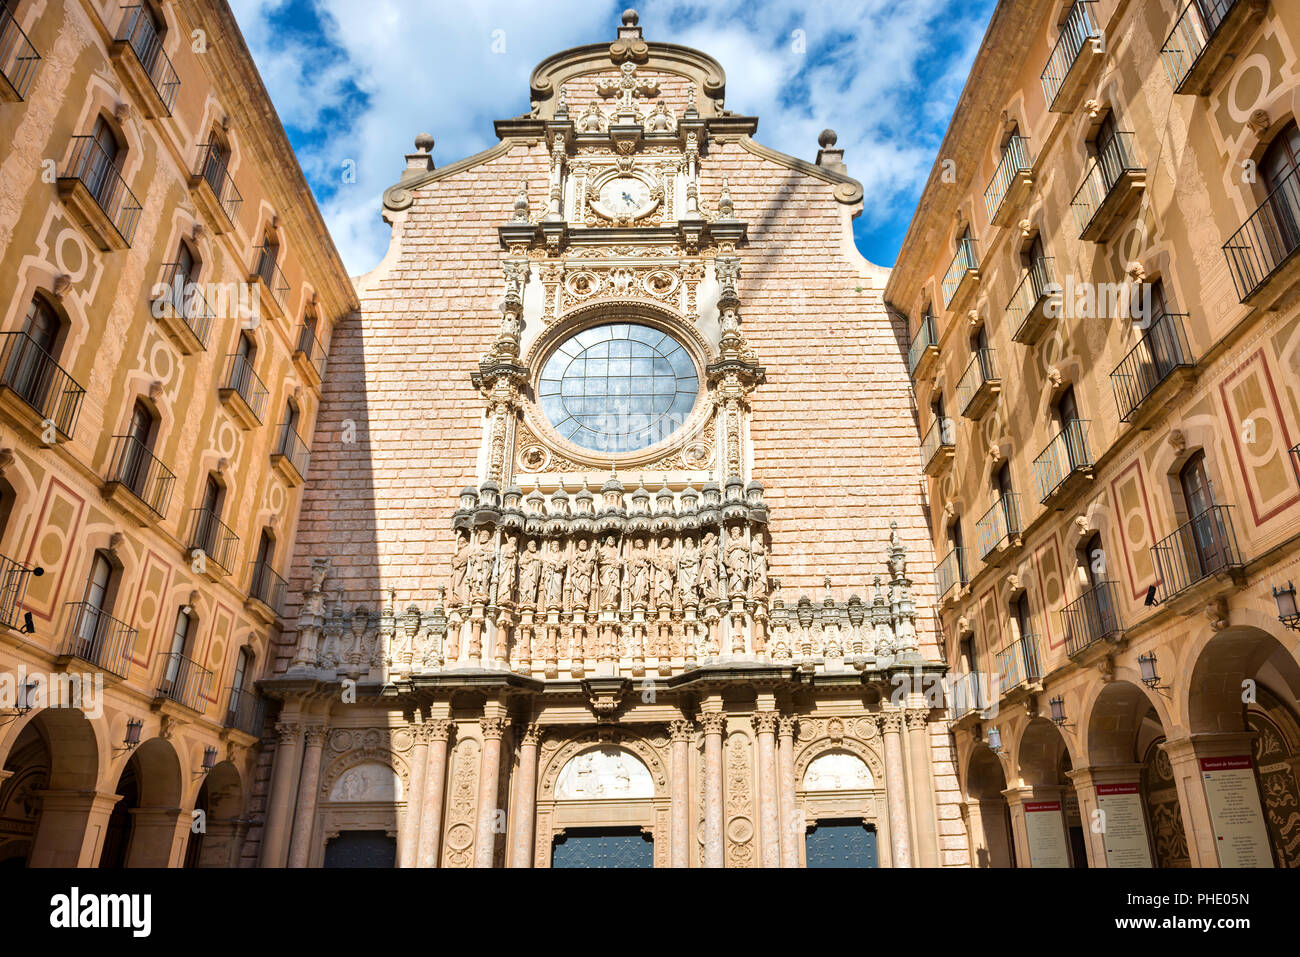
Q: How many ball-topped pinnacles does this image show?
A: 3